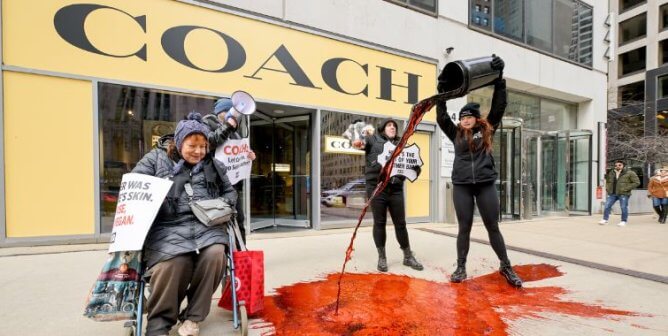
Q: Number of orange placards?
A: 0